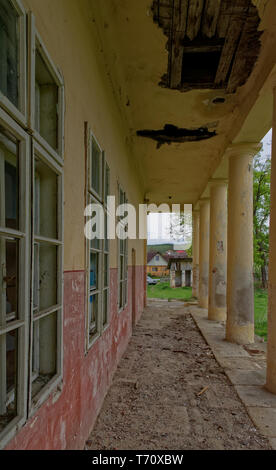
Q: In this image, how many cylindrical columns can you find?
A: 5